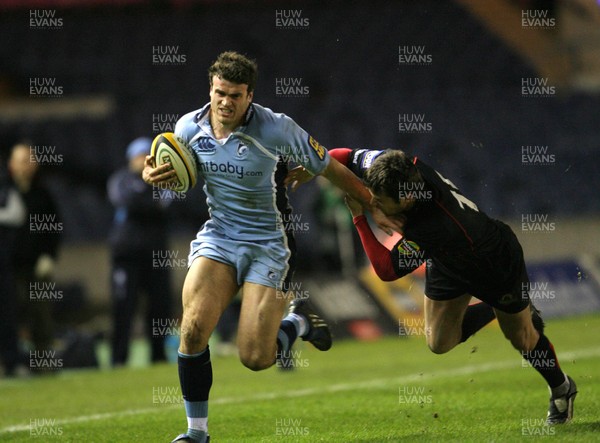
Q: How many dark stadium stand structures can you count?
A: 1